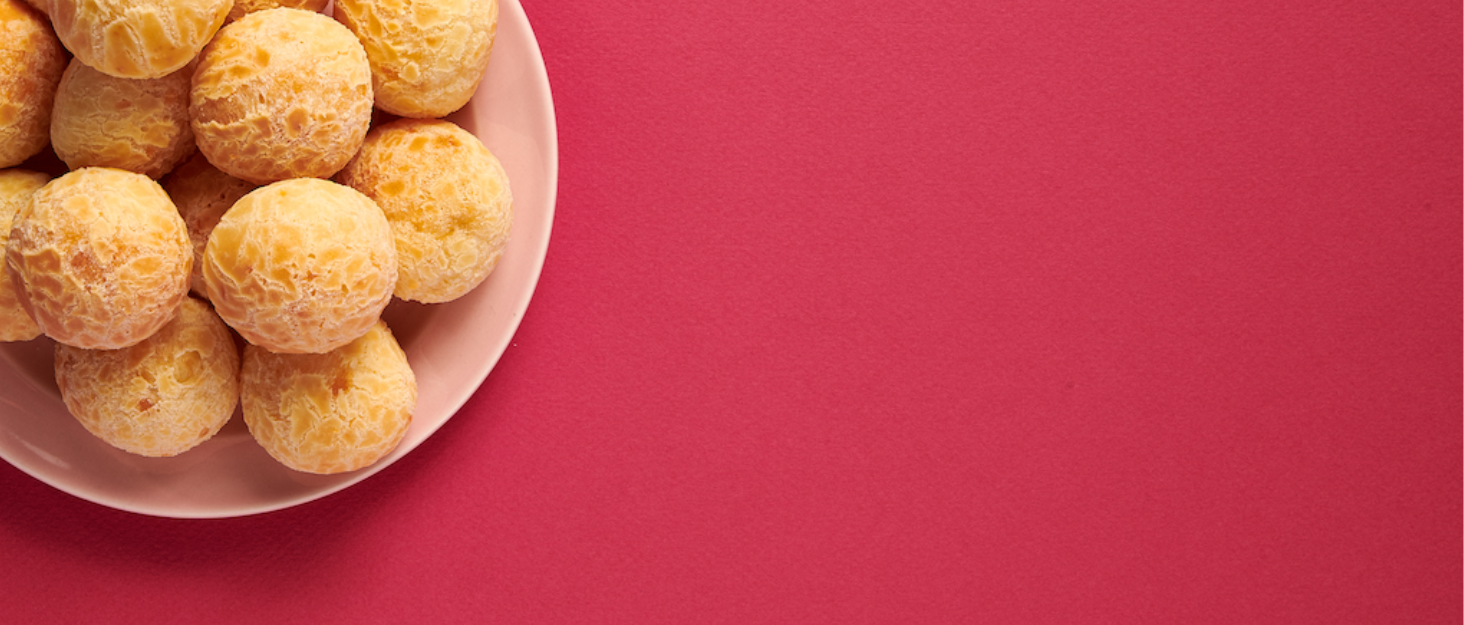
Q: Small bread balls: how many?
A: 13